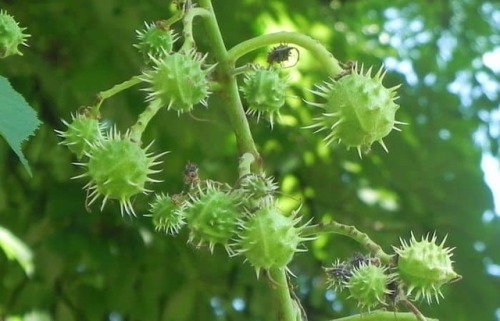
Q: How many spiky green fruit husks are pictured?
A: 13